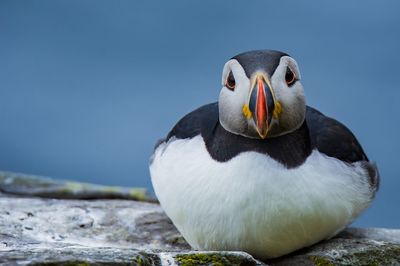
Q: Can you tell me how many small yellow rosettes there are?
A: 2